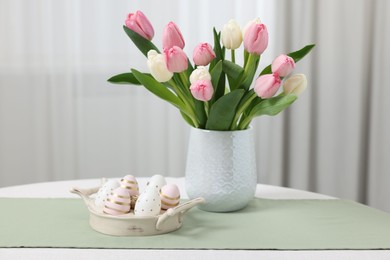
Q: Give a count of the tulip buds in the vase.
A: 13